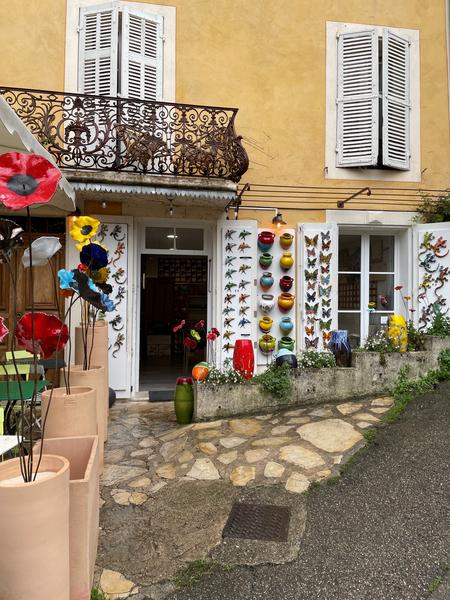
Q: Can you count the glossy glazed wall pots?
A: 12